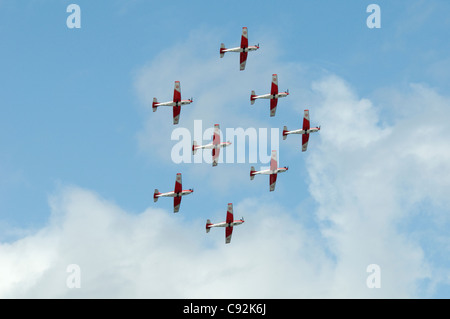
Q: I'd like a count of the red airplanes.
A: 8